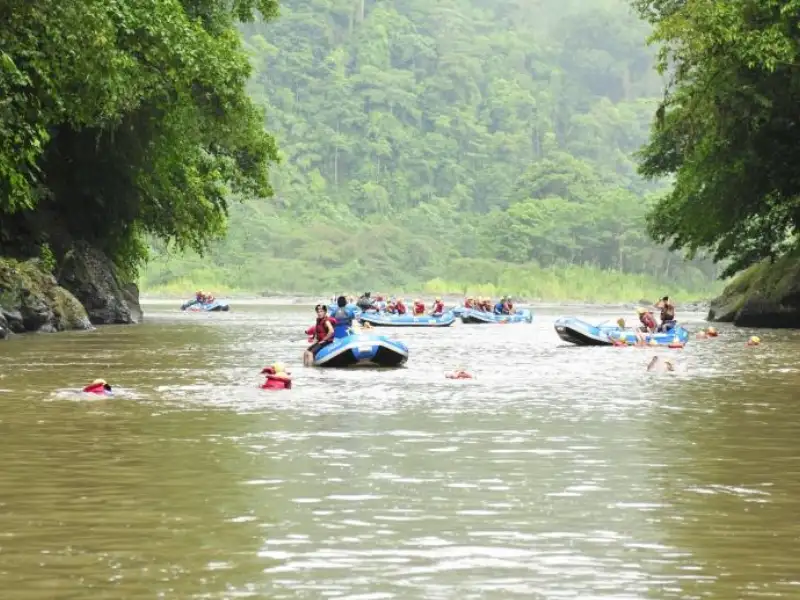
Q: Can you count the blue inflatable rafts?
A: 5